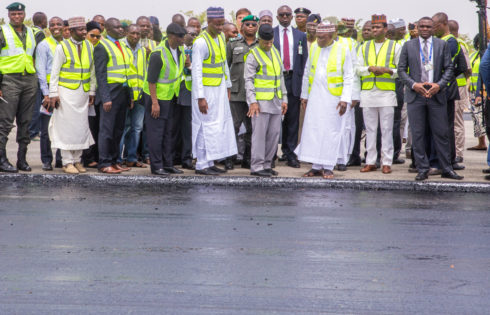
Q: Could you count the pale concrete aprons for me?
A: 1